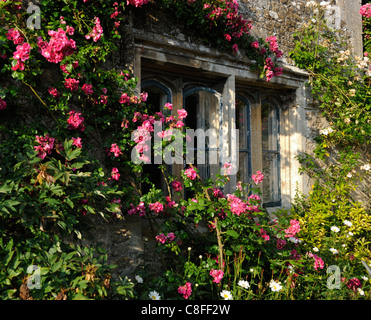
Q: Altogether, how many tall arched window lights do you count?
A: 4